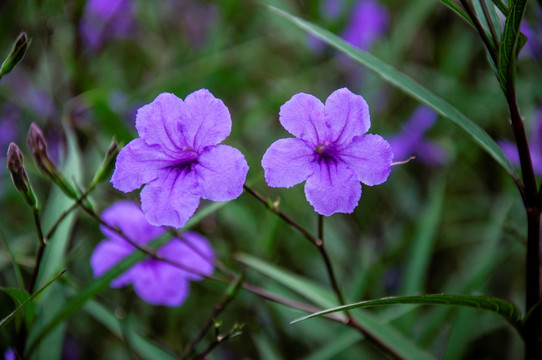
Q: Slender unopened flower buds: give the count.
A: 4